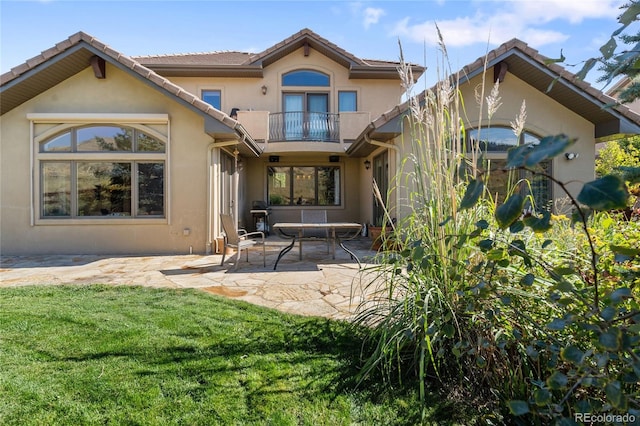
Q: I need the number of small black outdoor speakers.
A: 2